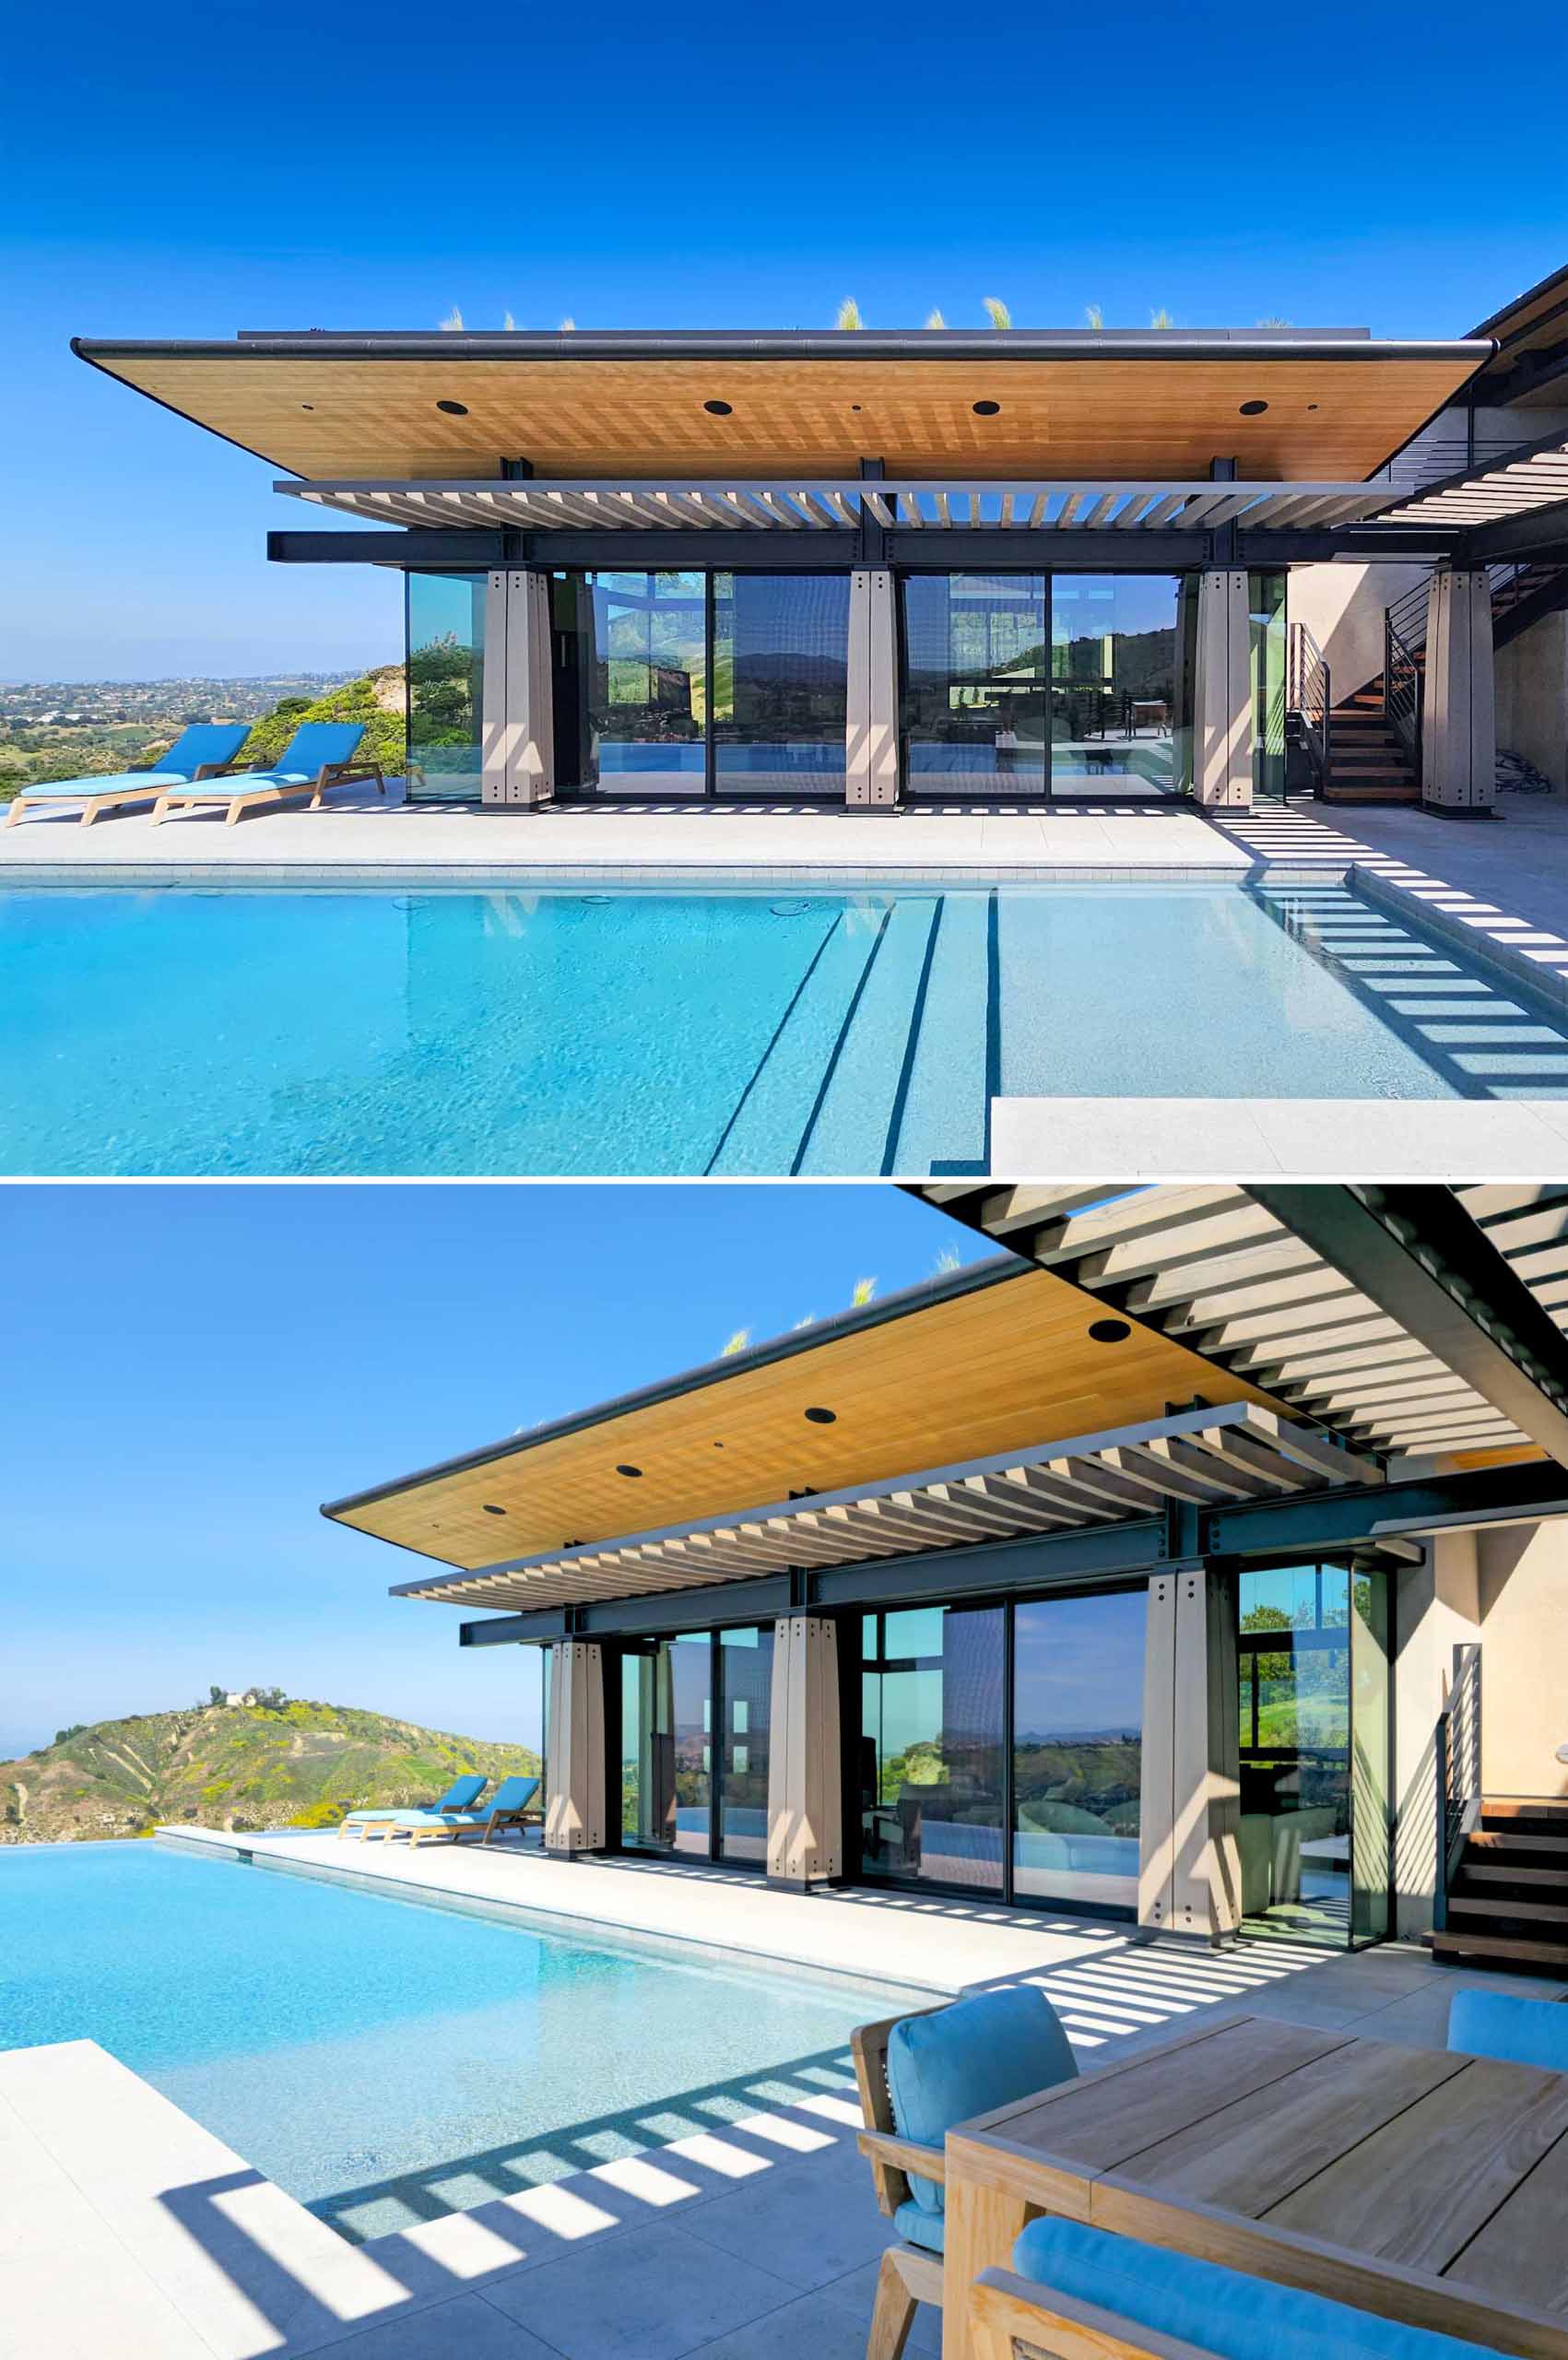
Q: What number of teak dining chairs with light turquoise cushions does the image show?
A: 3